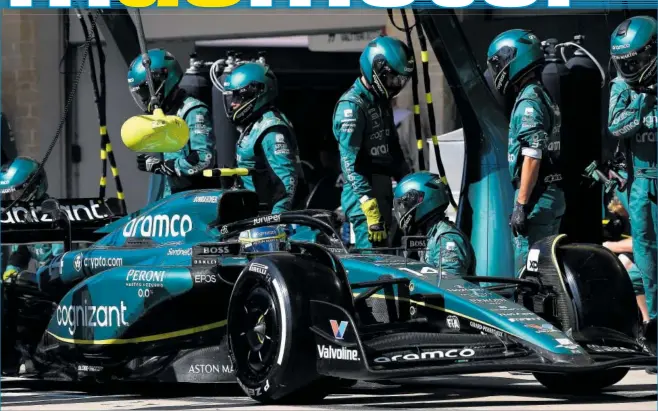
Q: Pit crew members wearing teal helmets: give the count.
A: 7